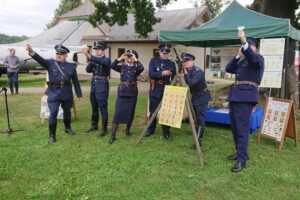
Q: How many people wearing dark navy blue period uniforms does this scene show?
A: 6